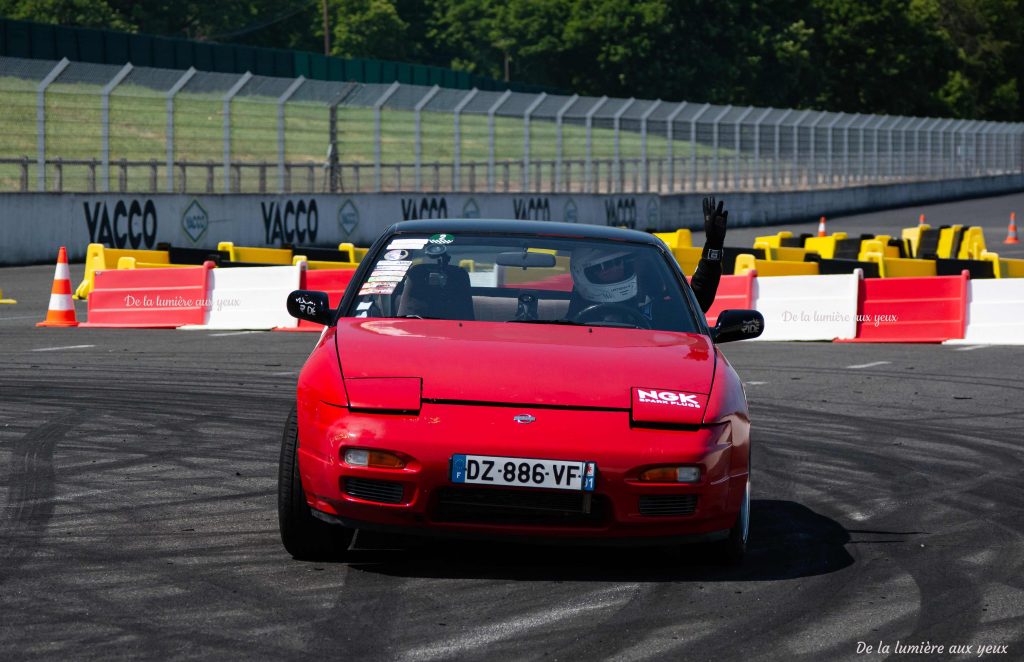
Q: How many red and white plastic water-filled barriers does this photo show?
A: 7